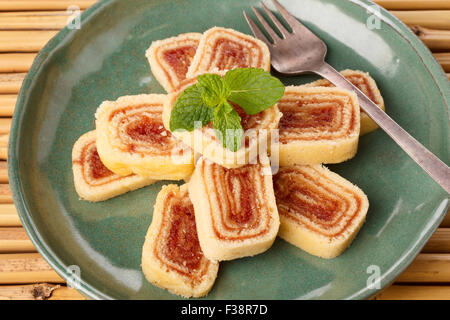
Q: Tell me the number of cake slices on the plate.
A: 10